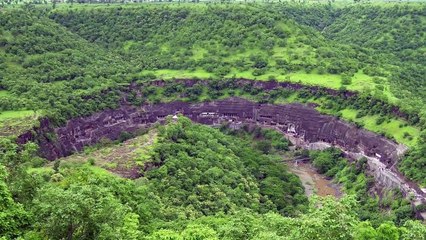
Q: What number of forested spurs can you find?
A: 1